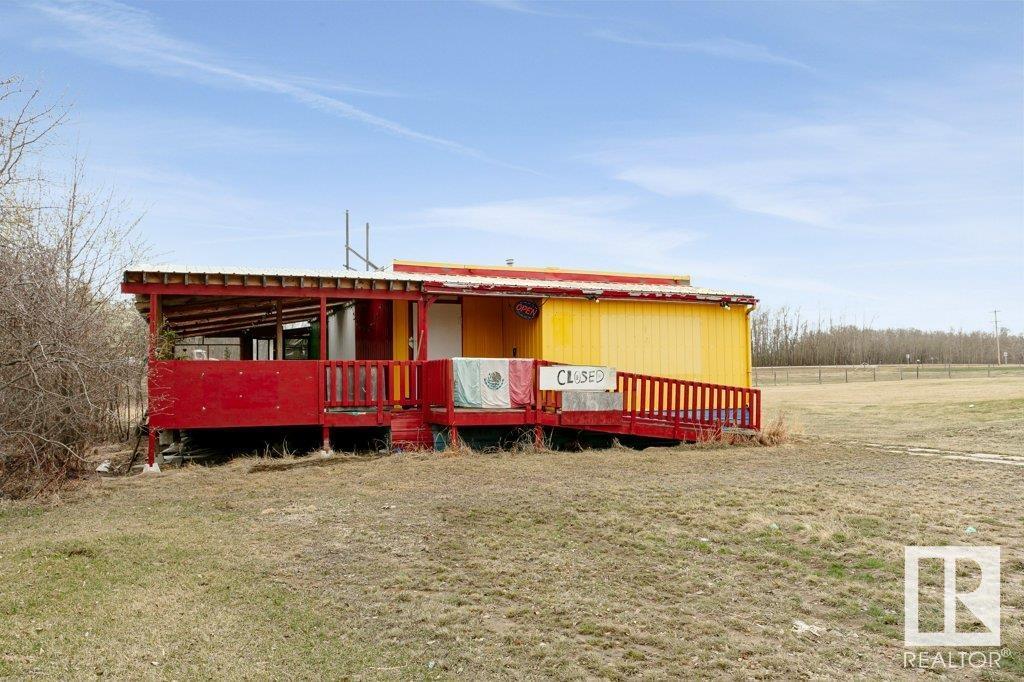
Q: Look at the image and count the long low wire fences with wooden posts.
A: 1